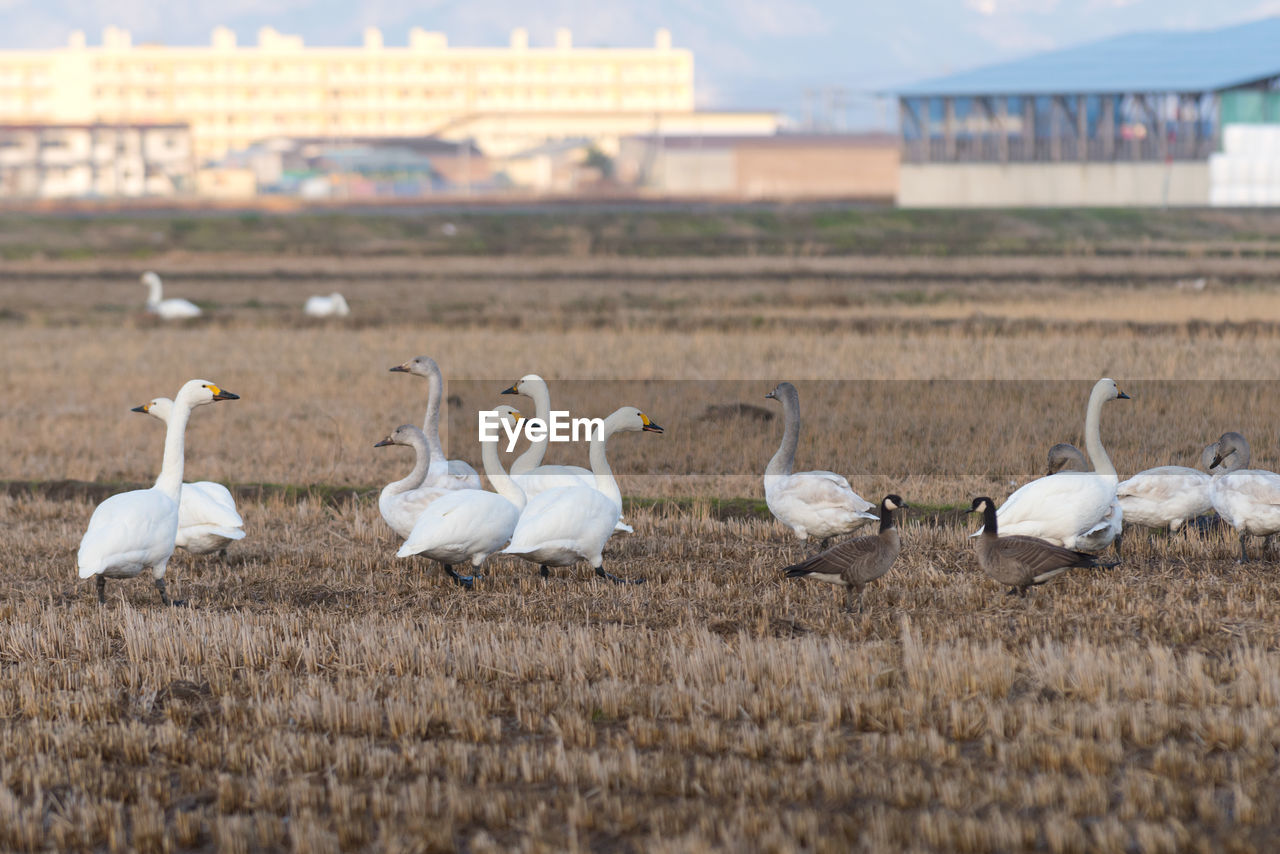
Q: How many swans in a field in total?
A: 14